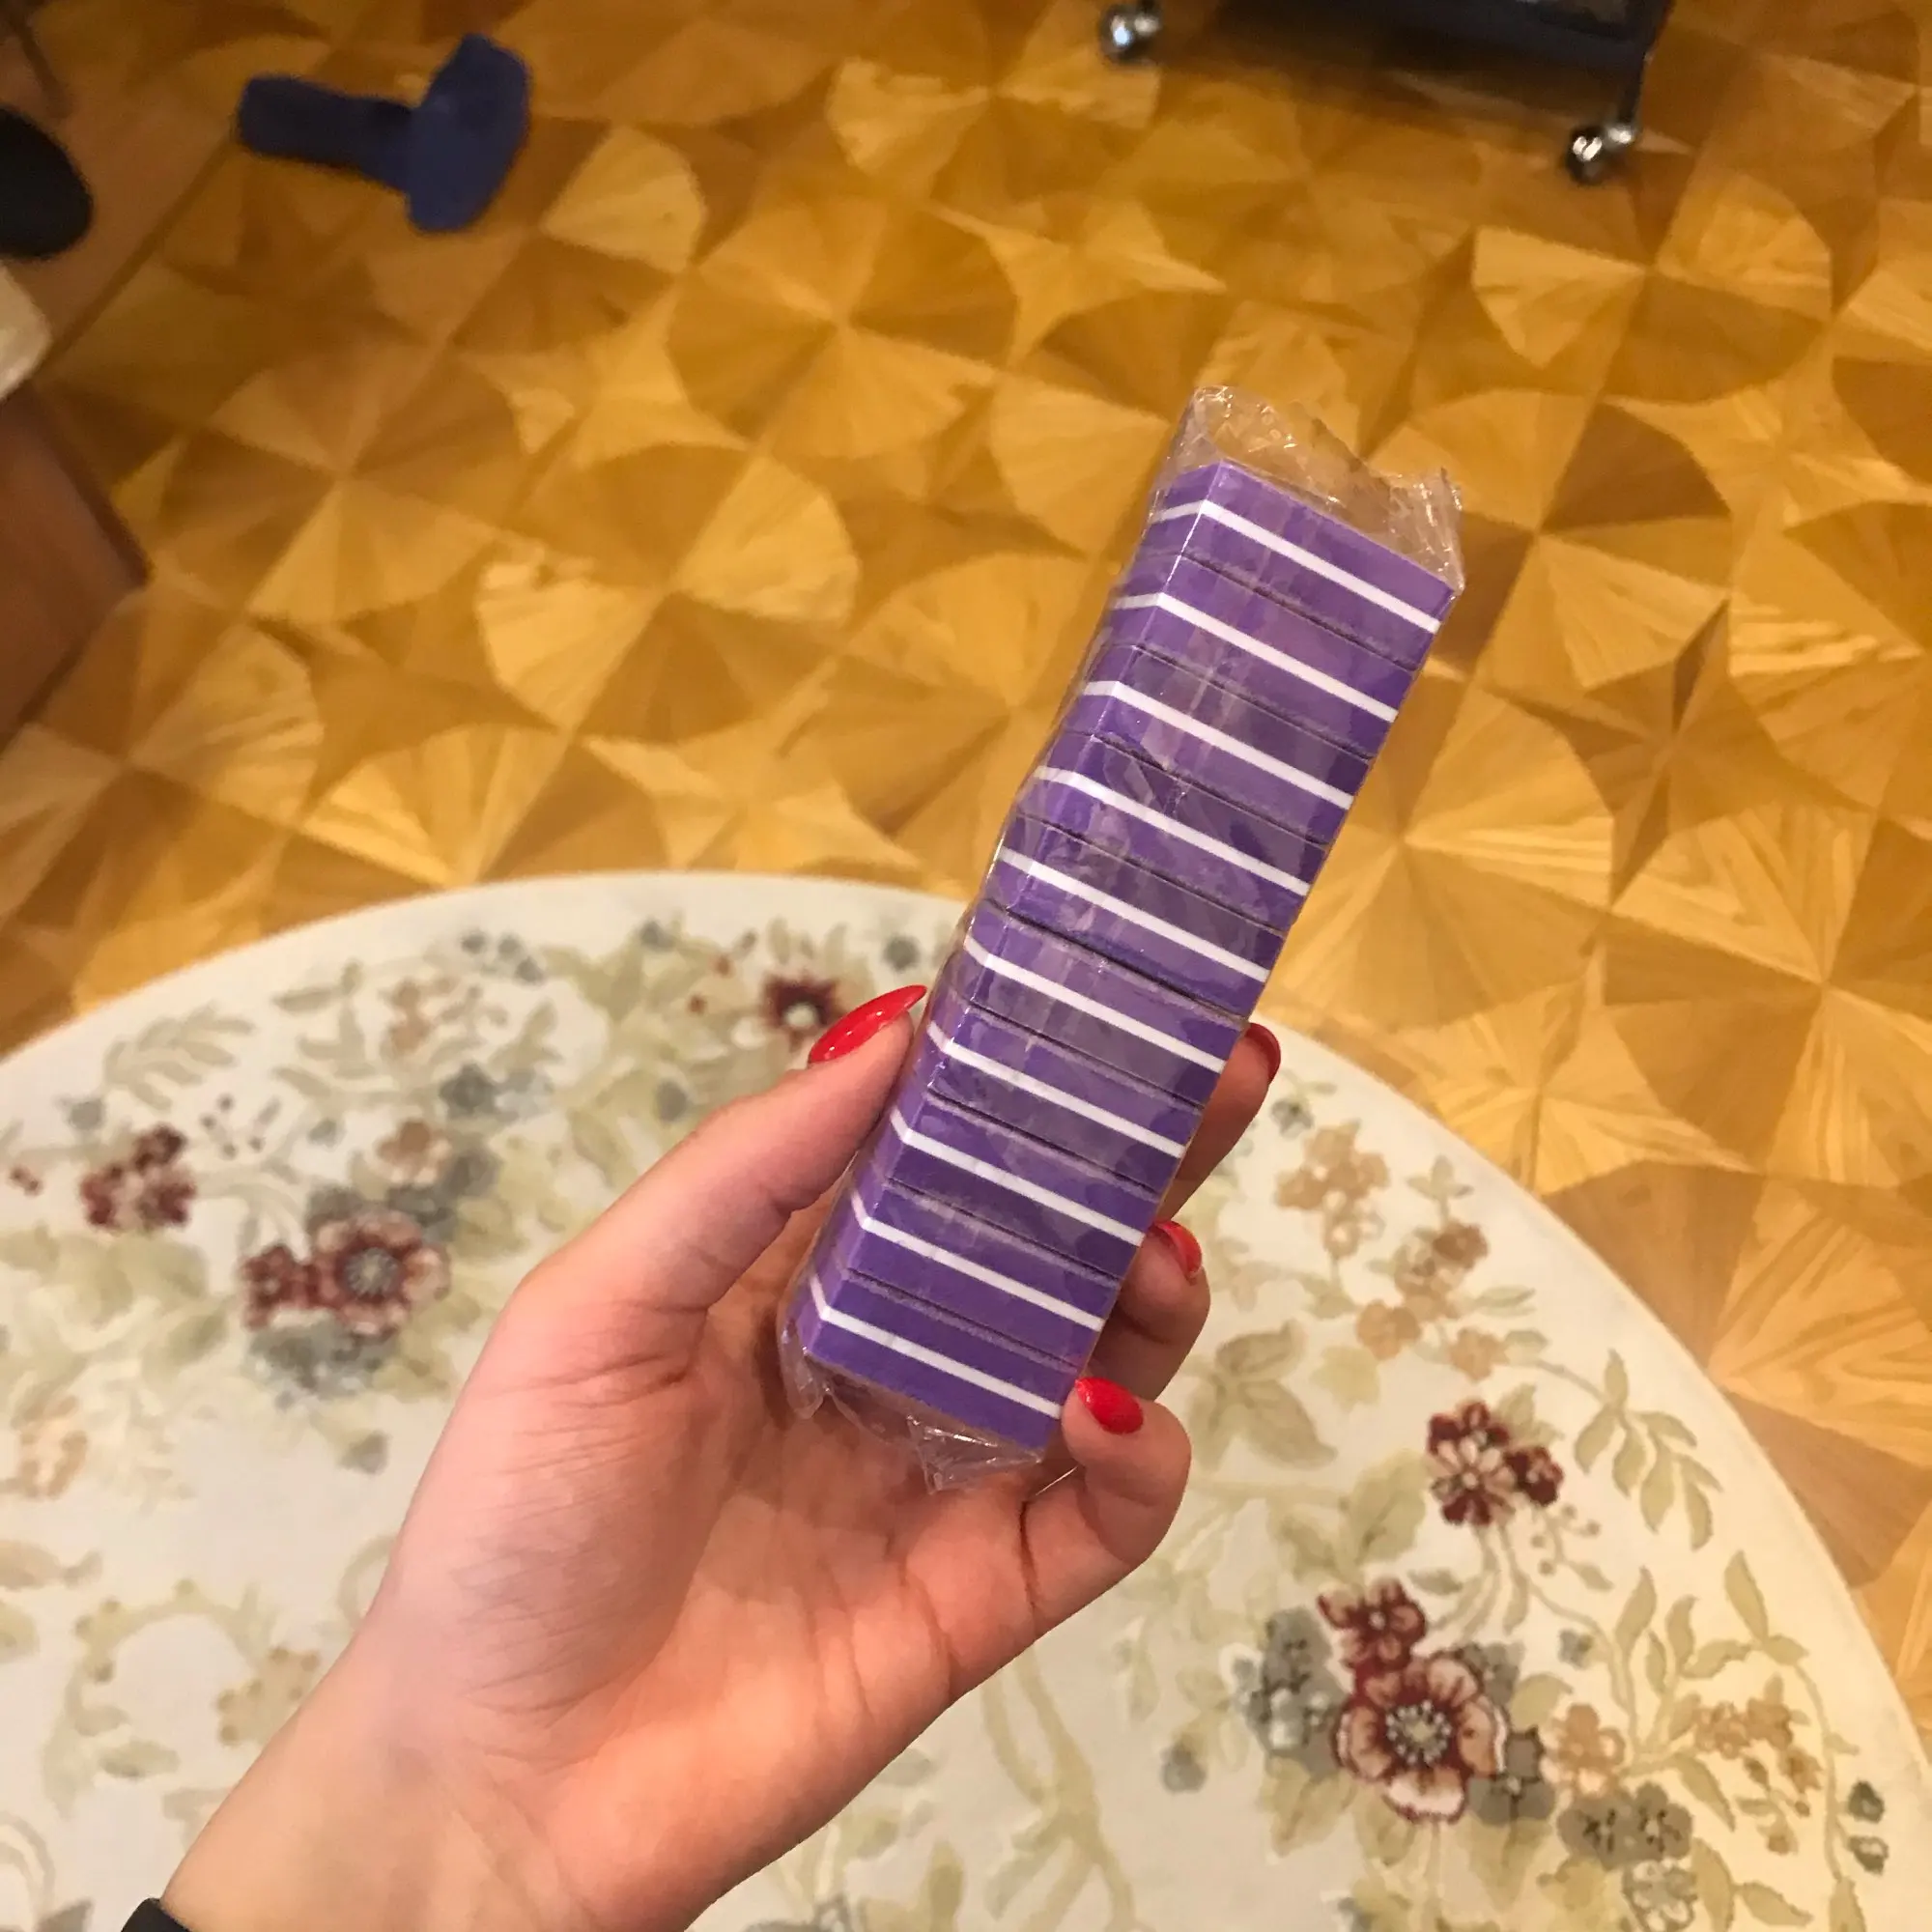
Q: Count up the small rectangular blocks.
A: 10